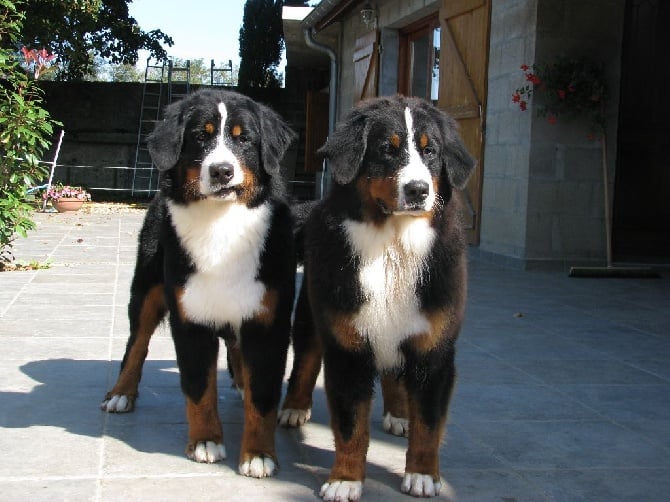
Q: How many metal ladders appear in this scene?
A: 3